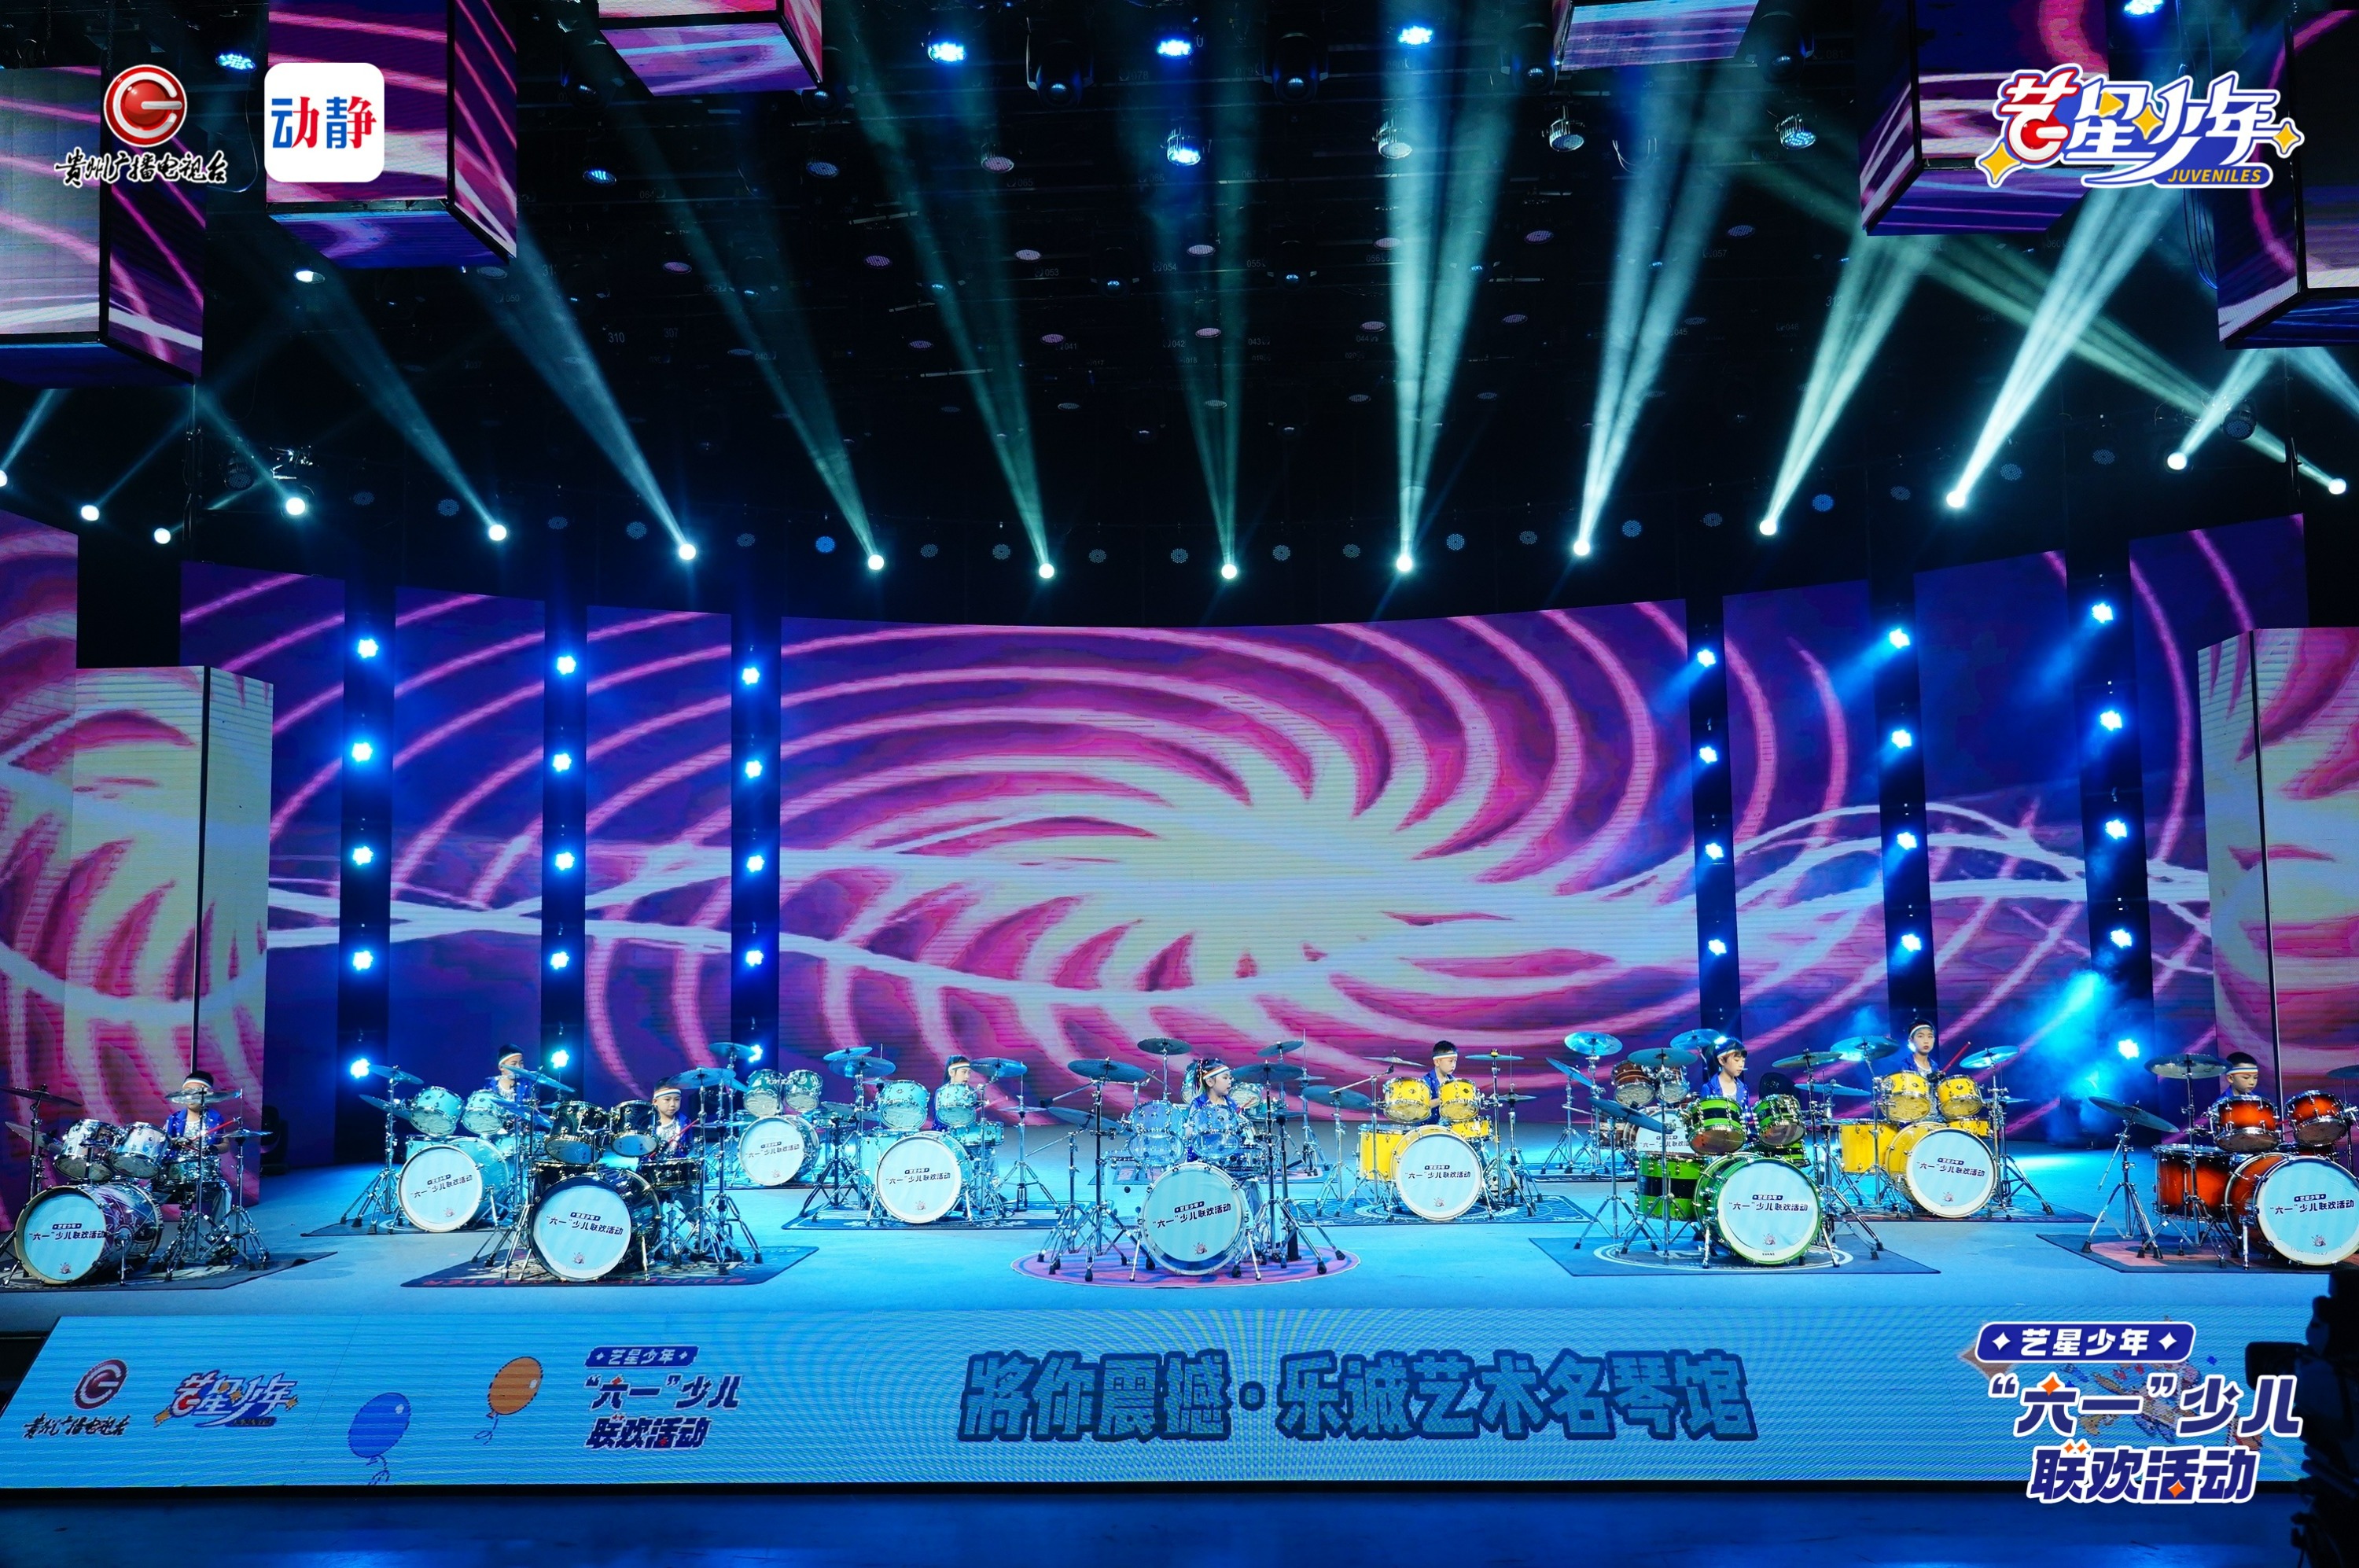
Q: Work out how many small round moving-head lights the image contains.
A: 15